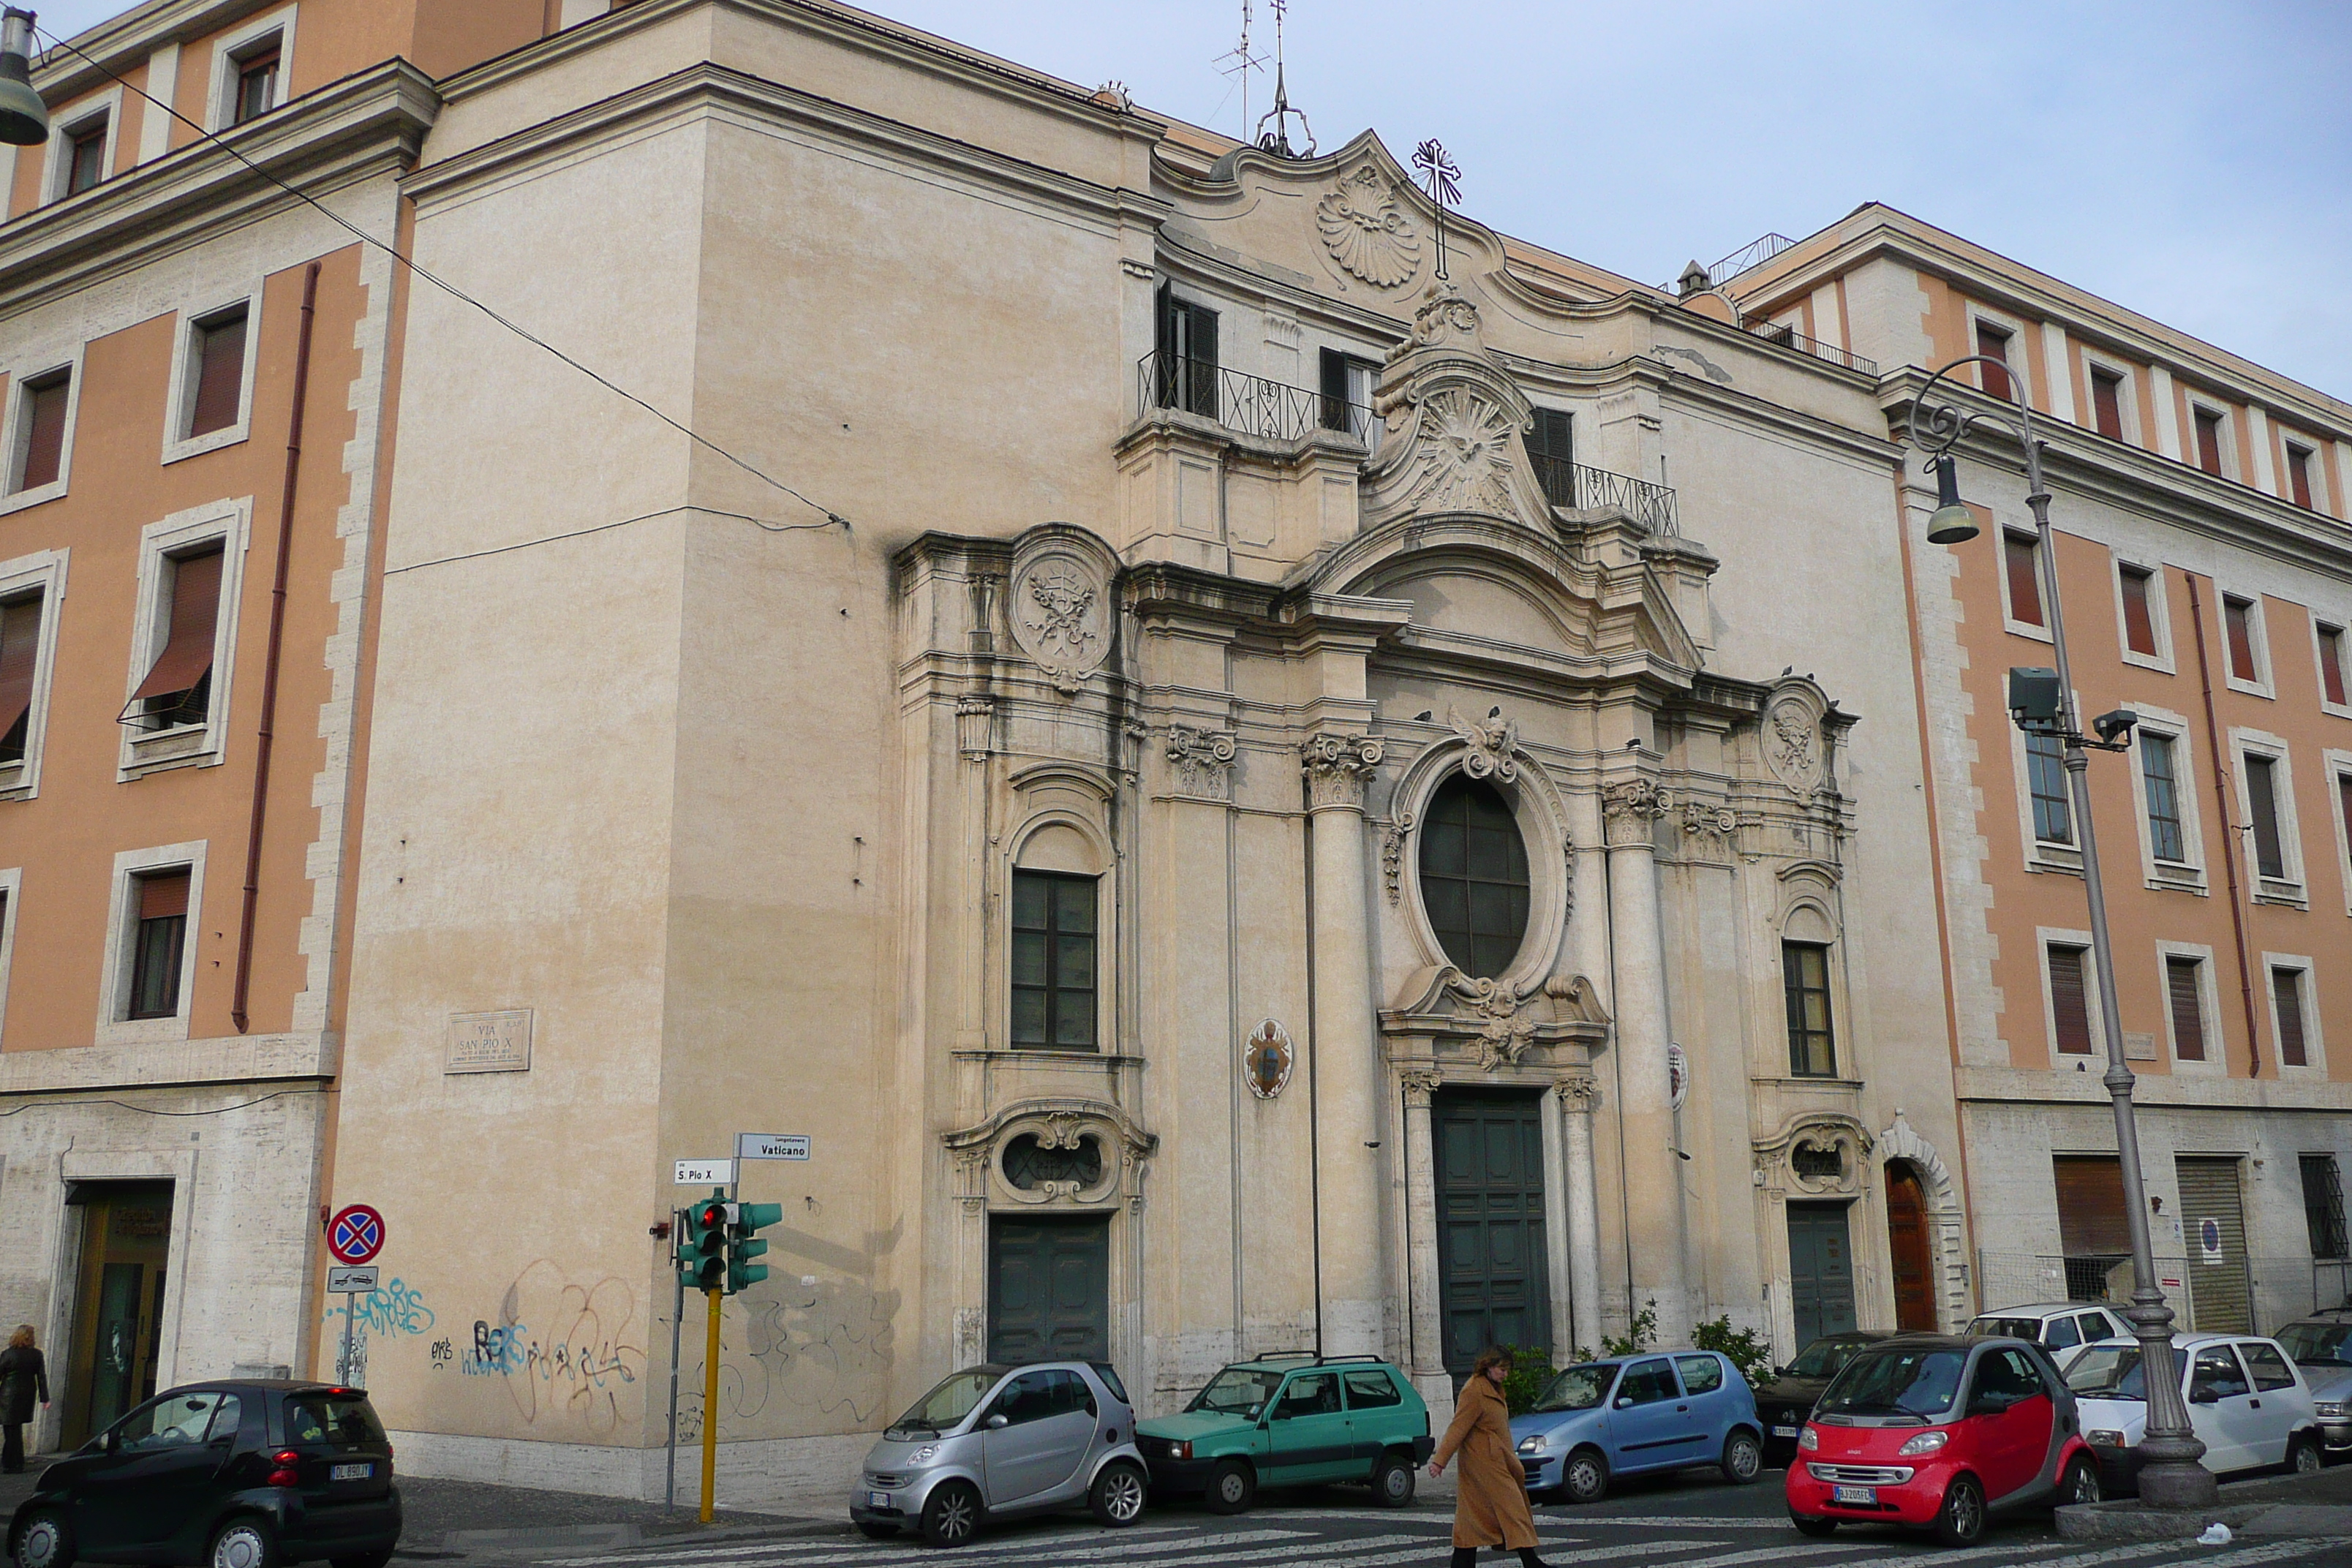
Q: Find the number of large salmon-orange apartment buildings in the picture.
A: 2